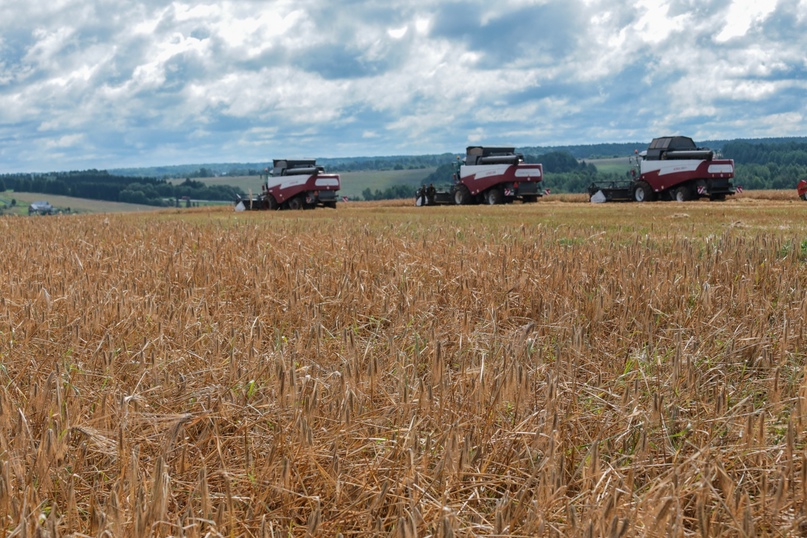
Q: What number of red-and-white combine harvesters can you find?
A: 3